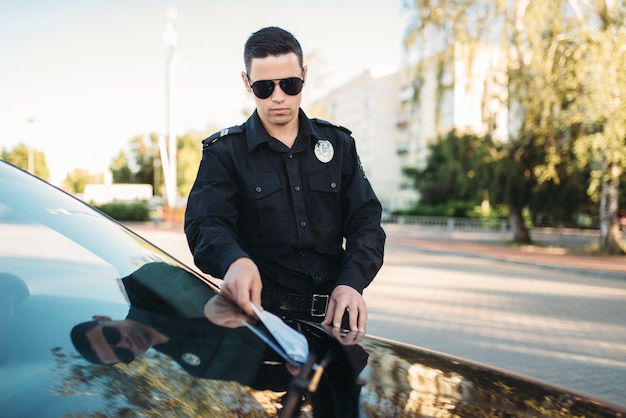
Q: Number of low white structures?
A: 1